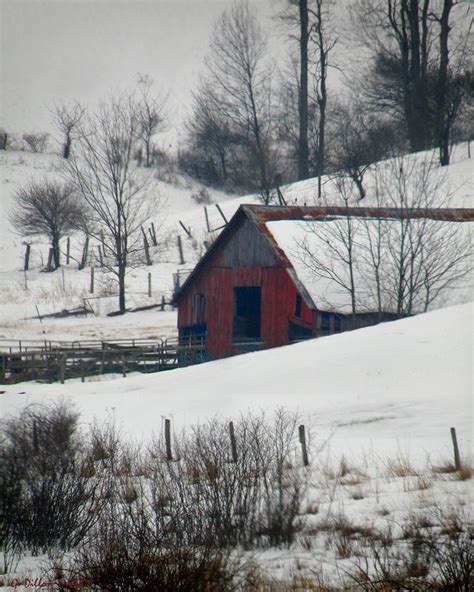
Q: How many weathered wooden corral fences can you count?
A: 1